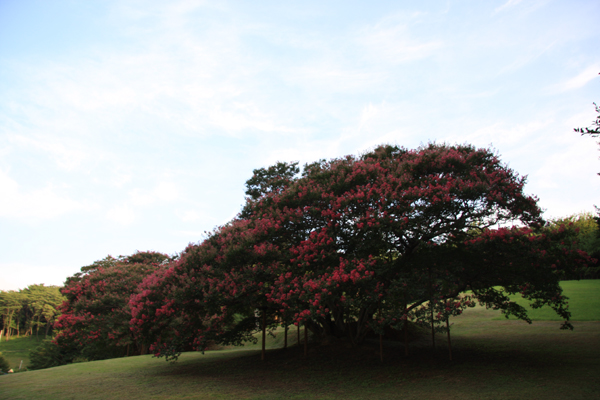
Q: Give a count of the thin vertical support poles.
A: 8